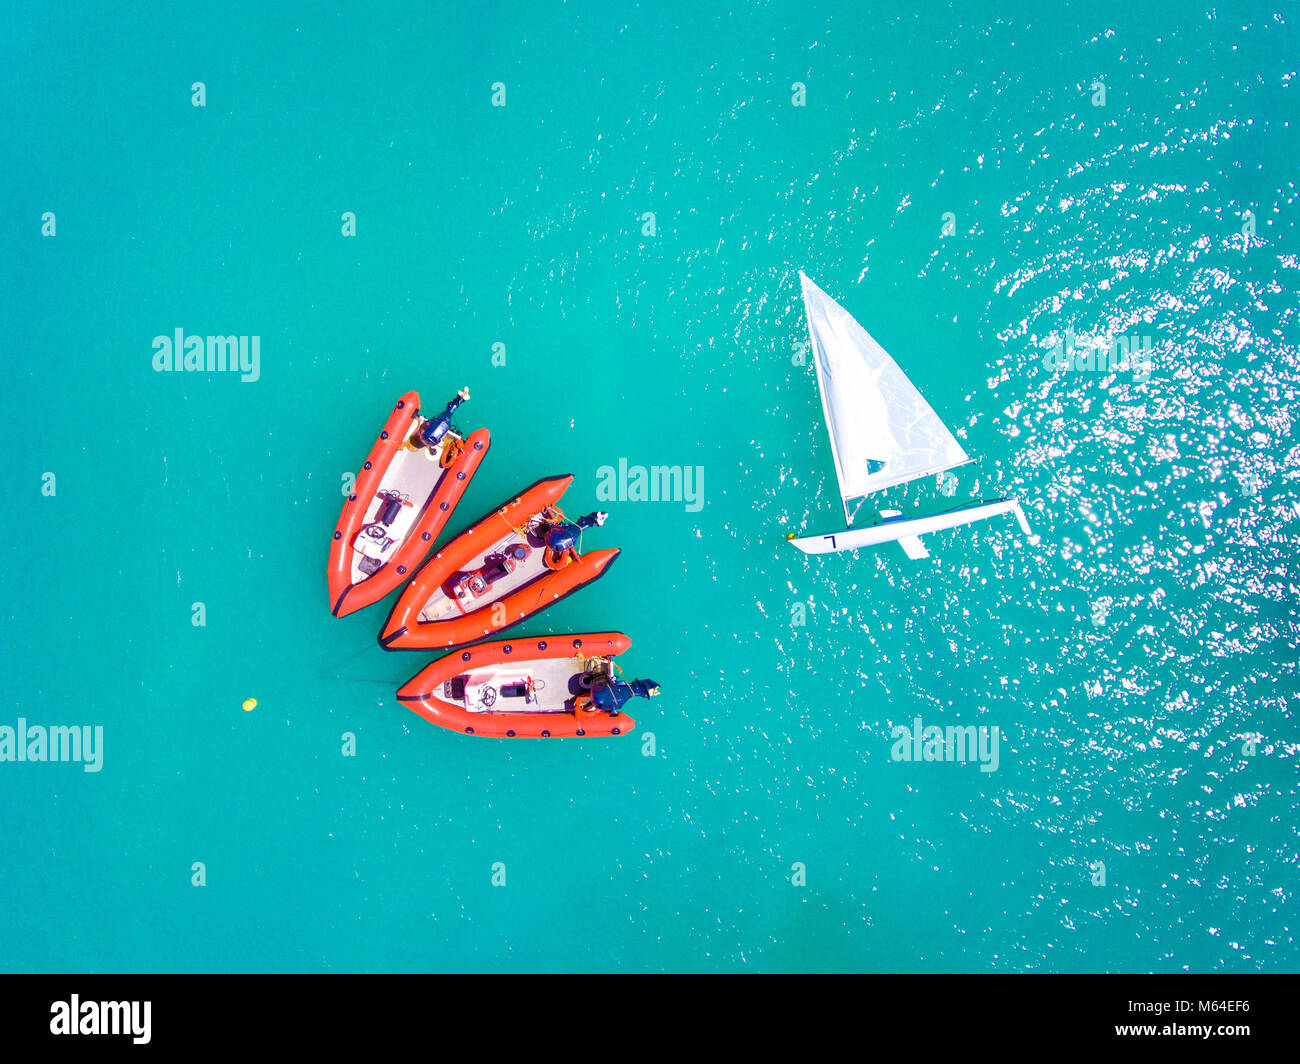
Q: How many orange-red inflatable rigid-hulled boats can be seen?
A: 3